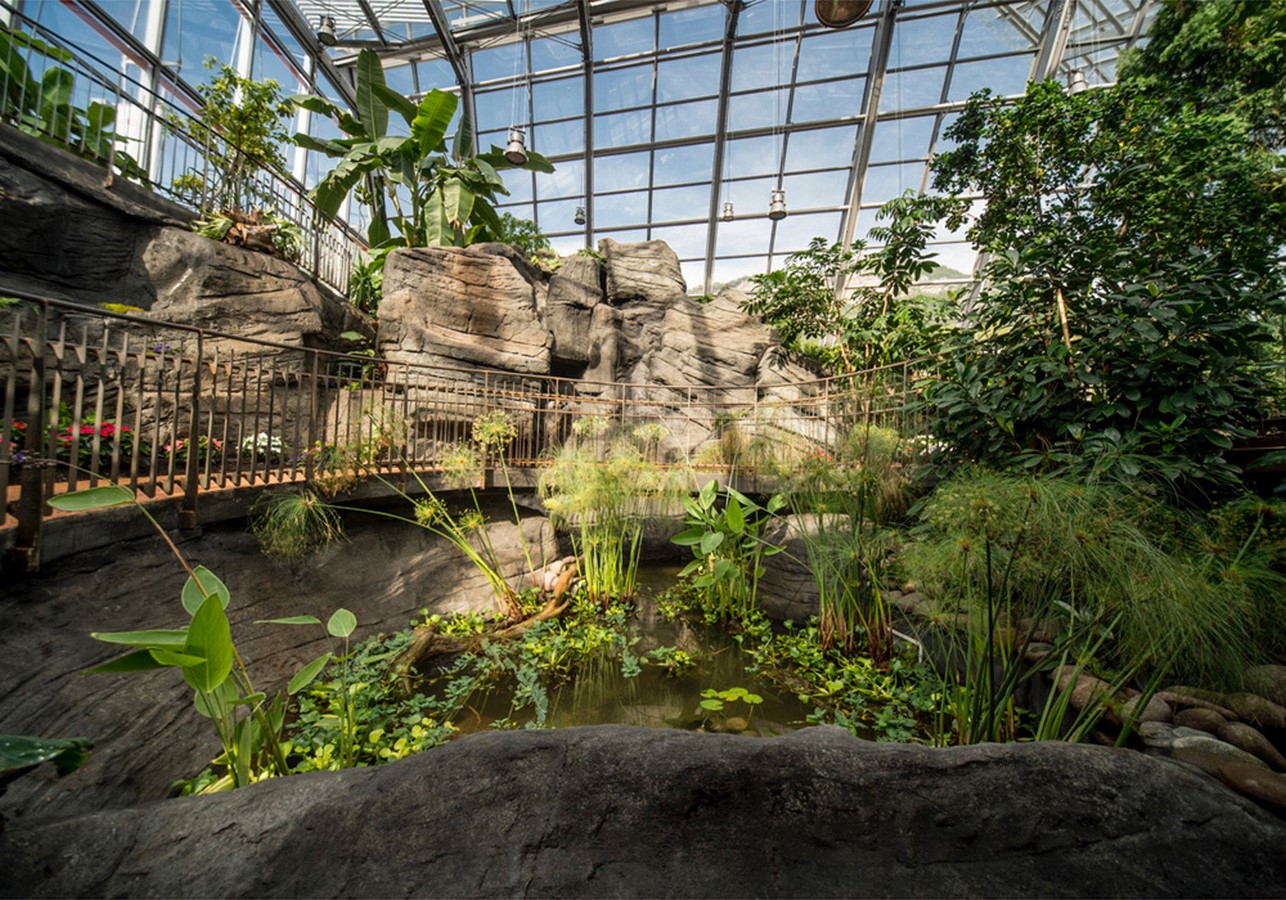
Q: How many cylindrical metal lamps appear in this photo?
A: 6